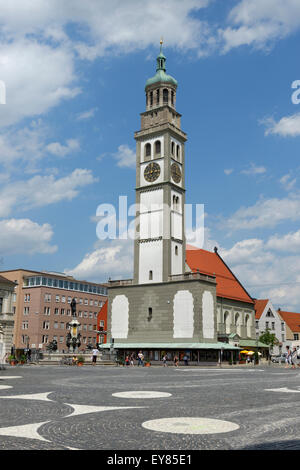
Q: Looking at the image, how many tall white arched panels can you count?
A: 3